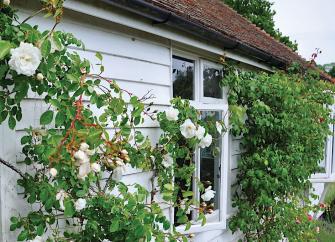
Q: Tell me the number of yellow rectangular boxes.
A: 0